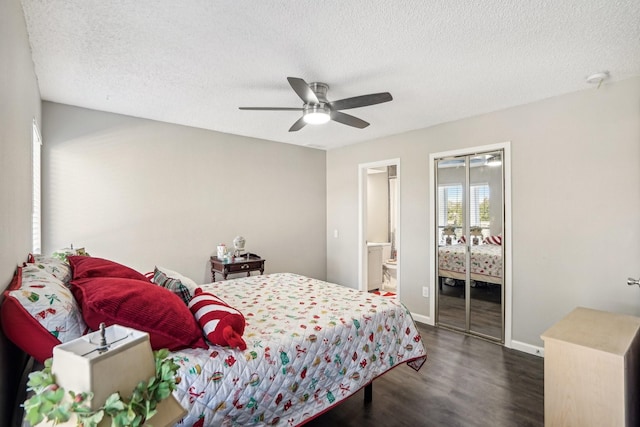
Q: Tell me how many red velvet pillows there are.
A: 2